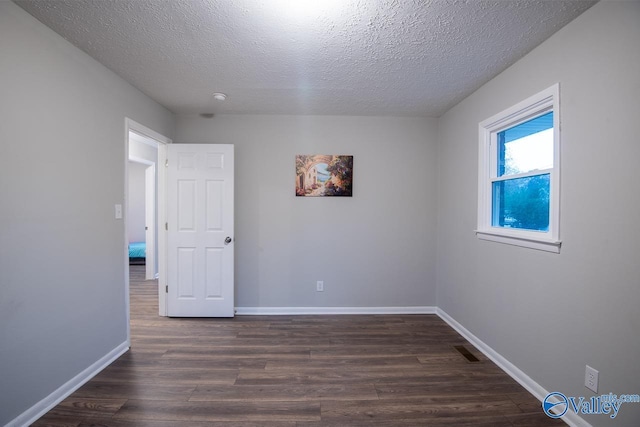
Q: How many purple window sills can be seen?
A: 0